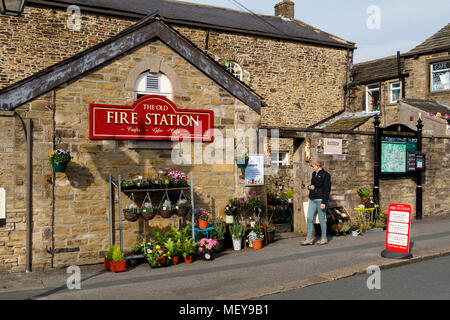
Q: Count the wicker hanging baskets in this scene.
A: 4